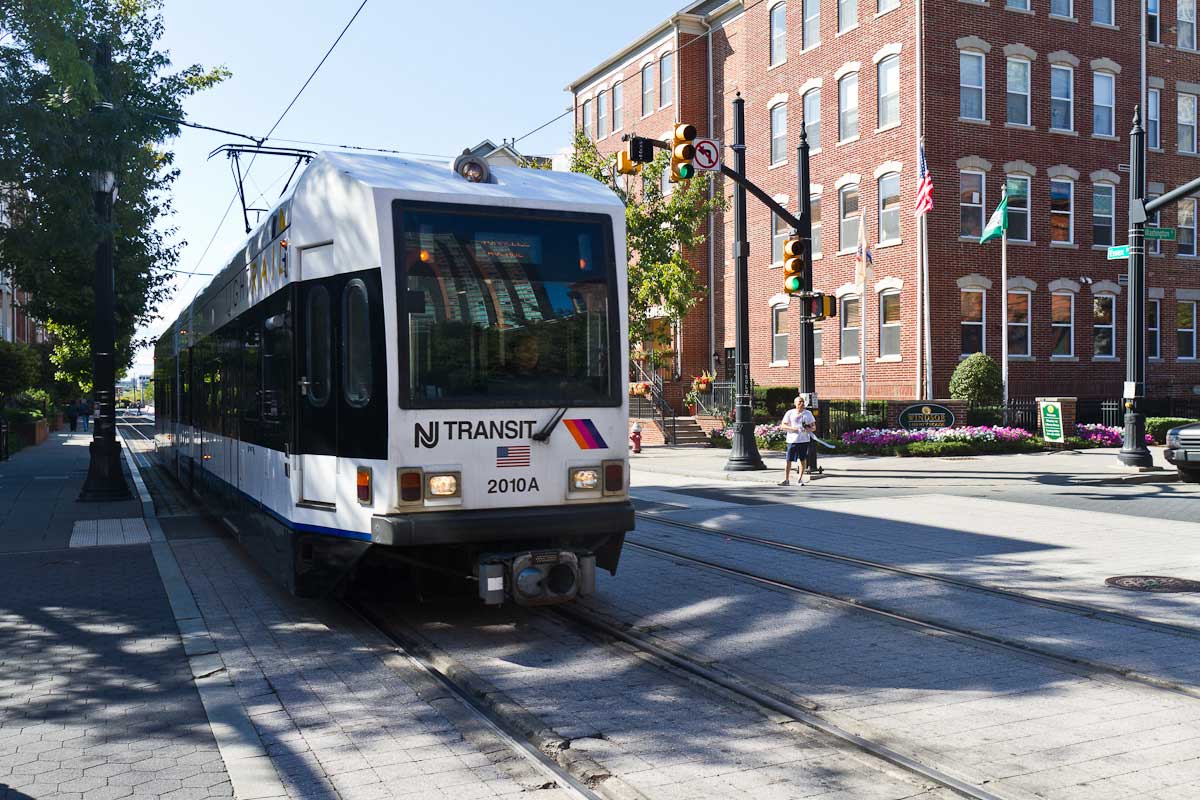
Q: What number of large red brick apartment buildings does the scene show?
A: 1